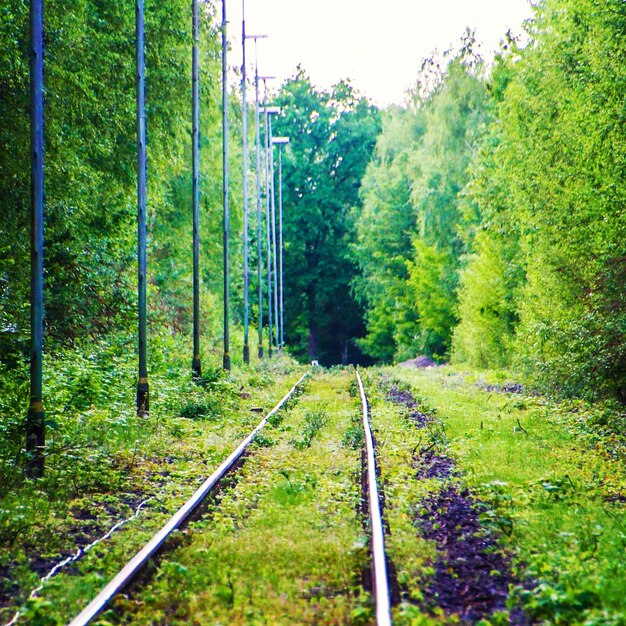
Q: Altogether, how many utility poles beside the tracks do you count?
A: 9